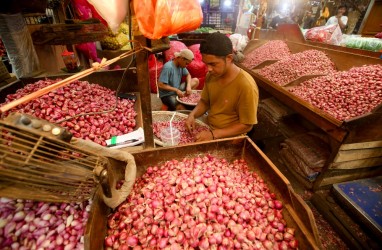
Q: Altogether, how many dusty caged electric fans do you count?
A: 1